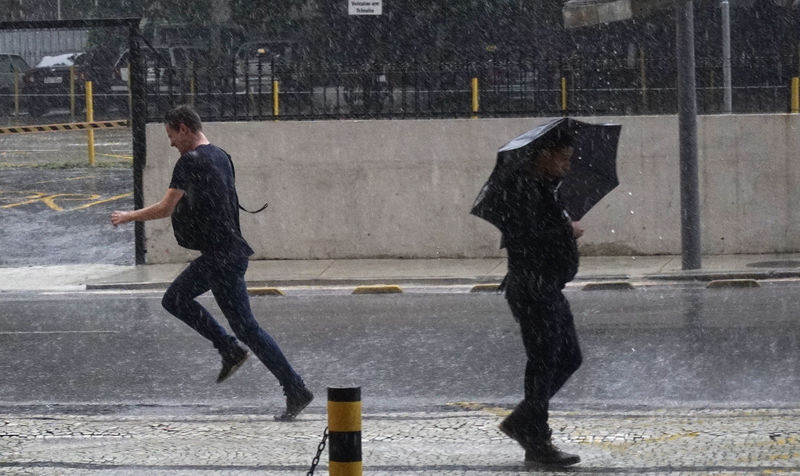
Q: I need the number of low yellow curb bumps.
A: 5